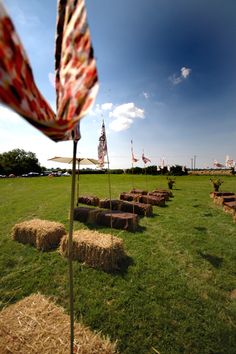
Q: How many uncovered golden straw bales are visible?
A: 3